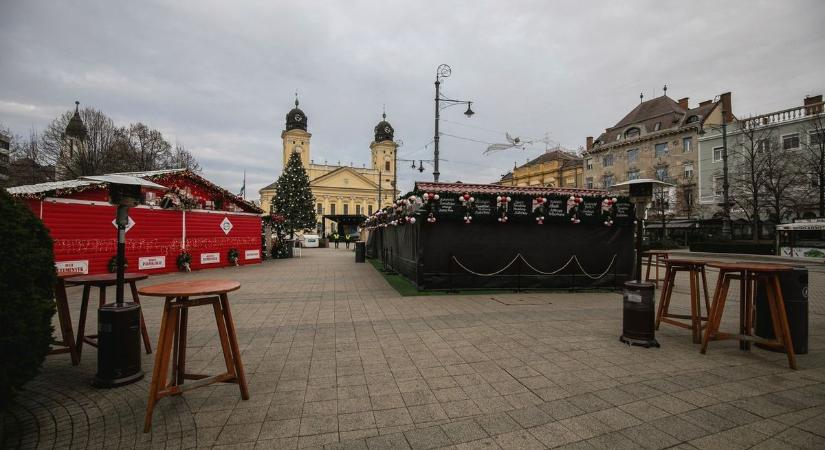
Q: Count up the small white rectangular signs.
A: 4